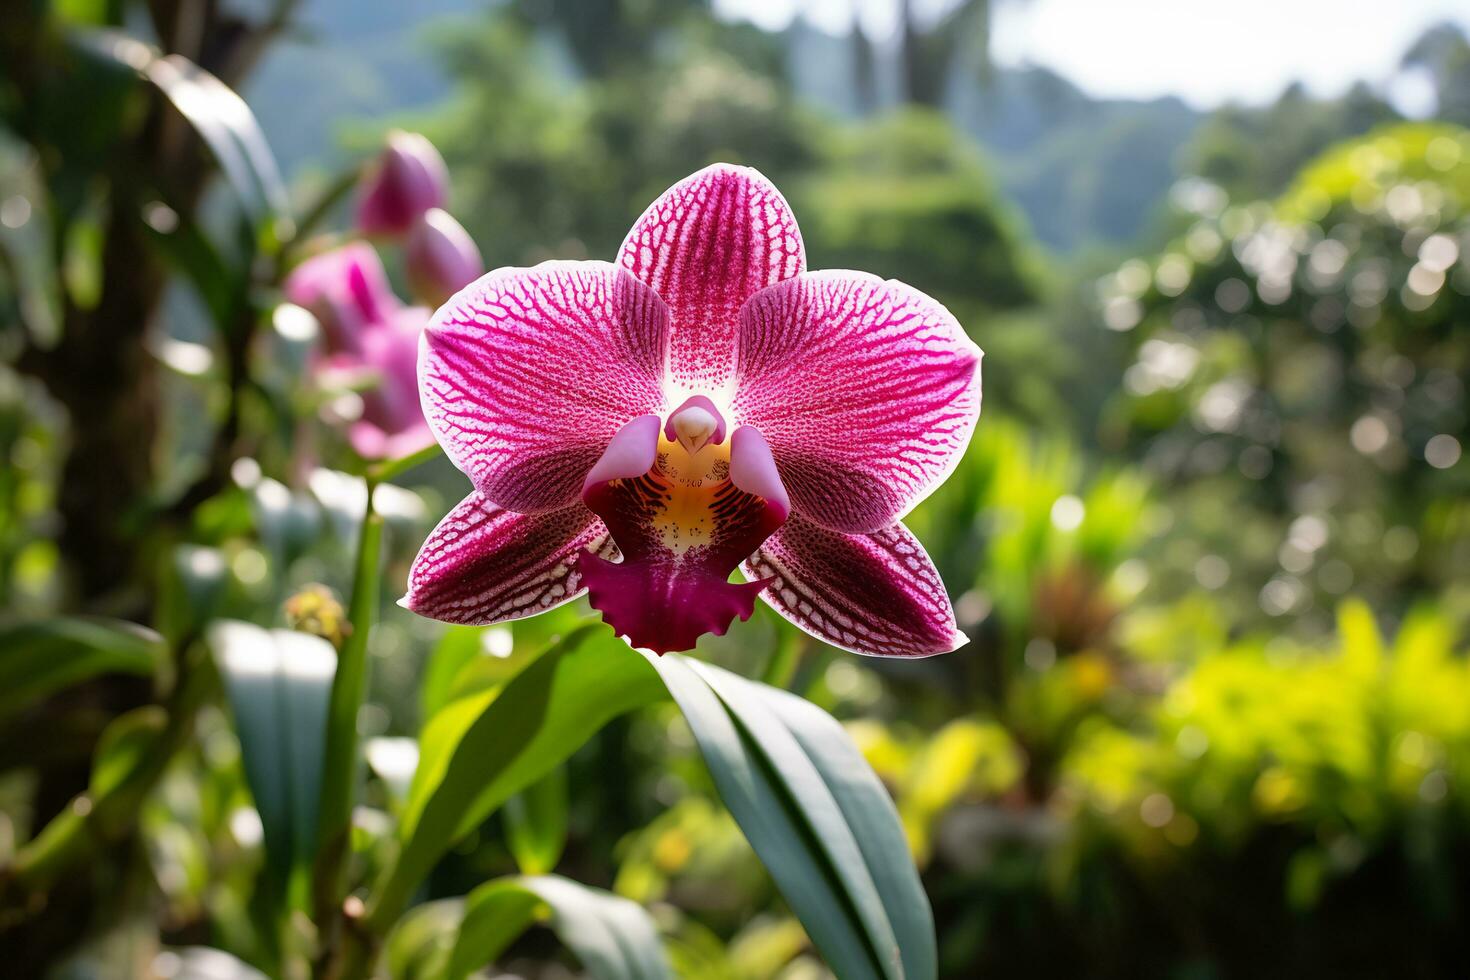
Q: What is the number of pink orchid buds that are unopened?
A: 2